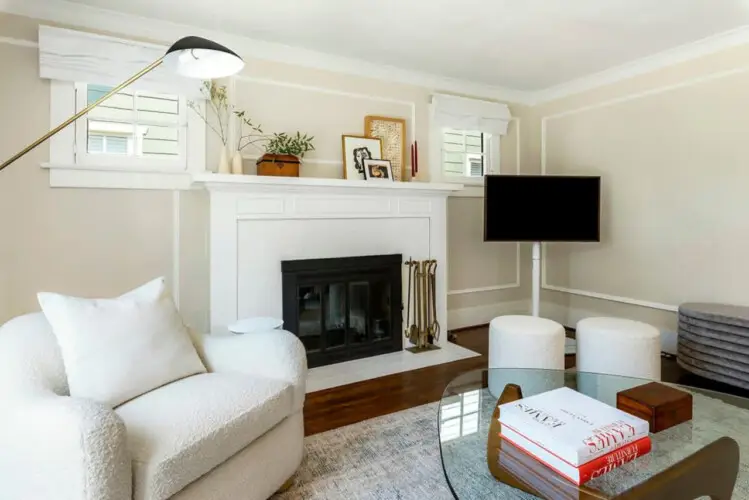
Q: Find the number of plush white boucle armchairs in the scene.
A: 1